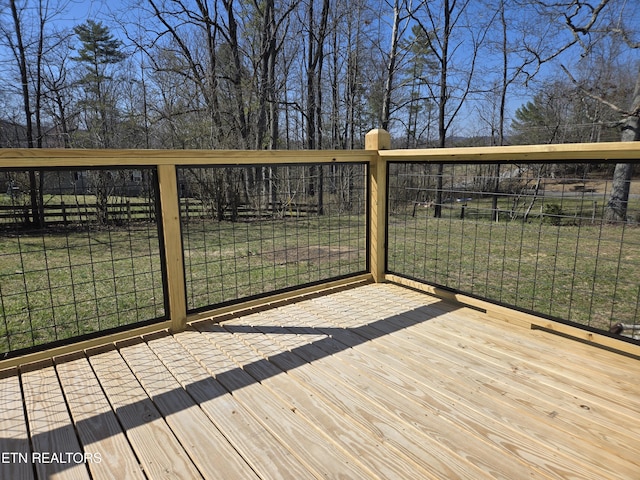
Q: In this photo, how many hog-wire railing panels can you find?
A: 3